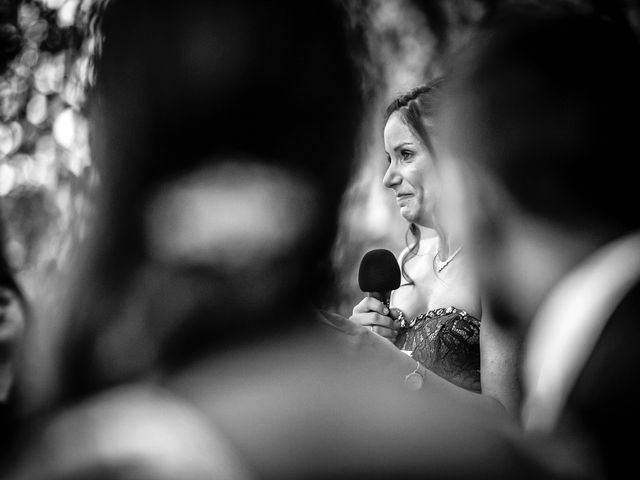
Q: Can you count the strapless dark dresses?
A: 1